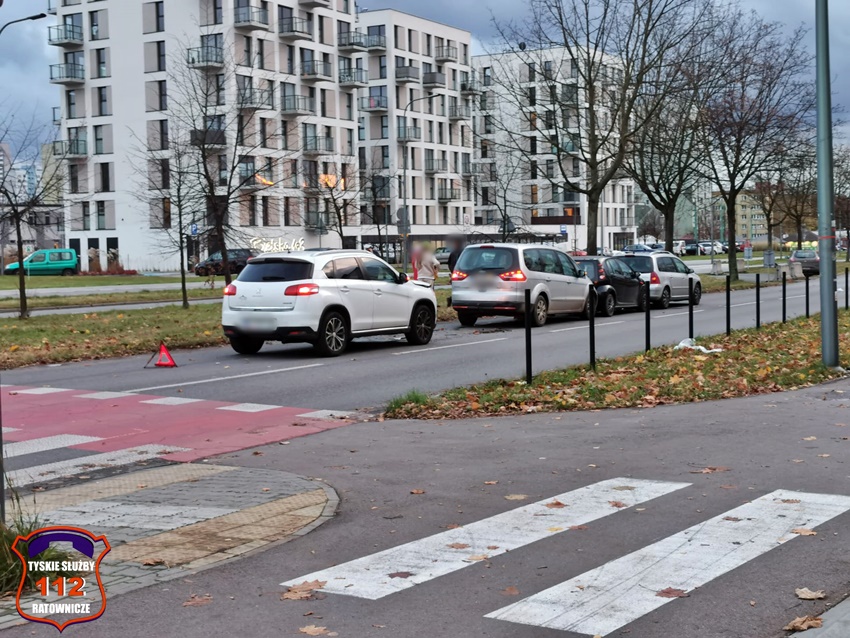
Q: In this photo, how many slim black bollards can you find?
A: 9